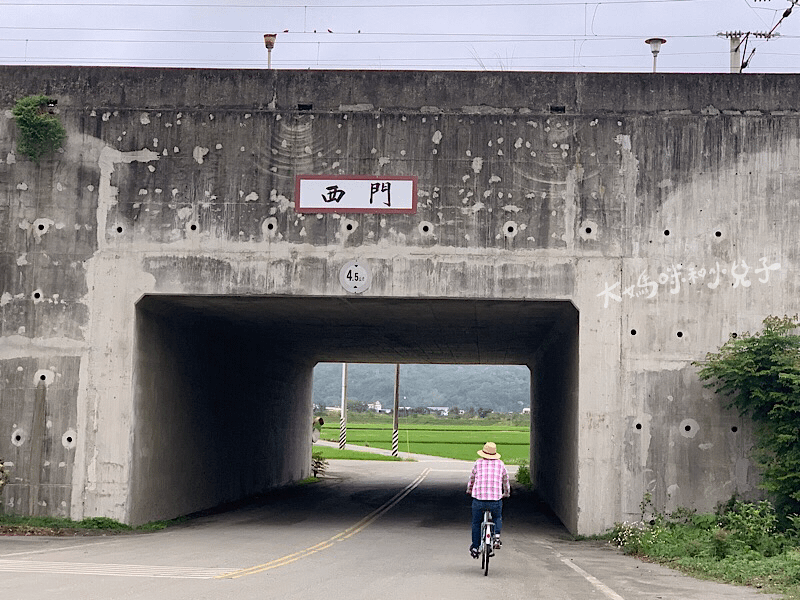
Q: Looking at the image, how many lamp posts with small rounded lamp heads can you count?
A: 2